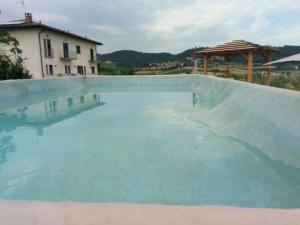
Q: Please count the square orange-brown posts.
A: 4